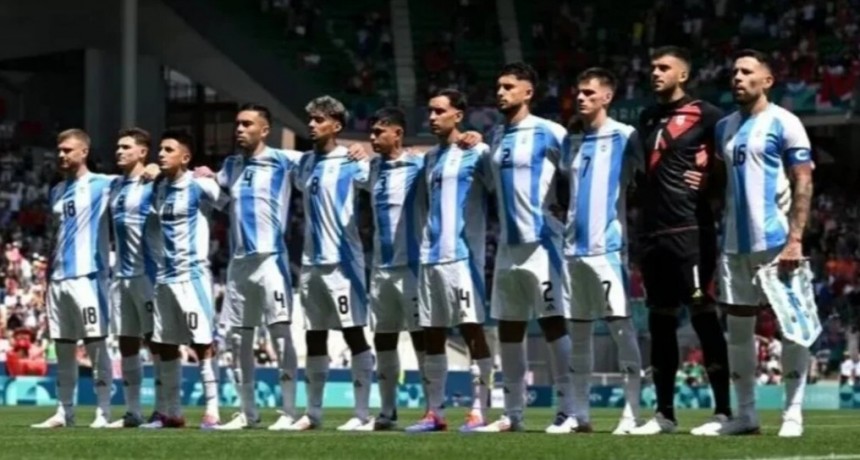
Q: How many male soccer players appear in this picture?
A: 11